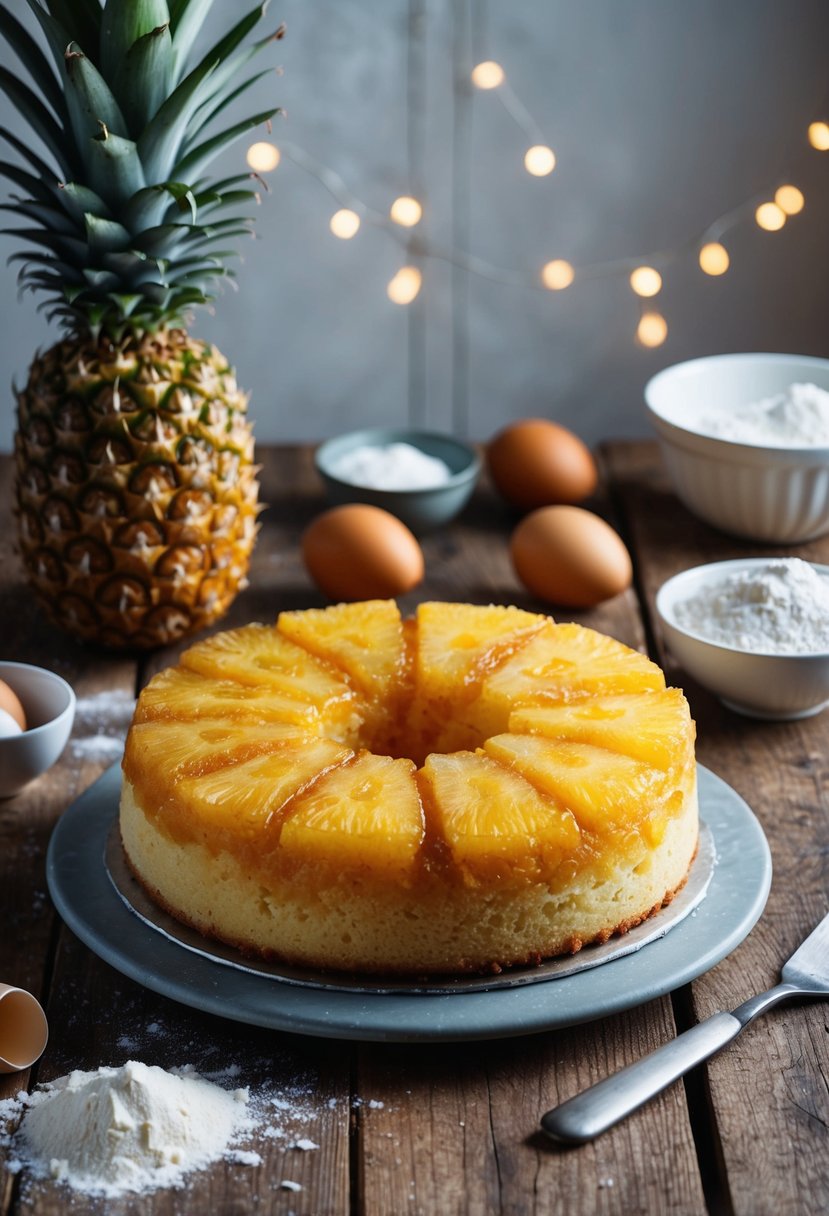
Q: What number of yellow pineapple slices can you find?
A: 11